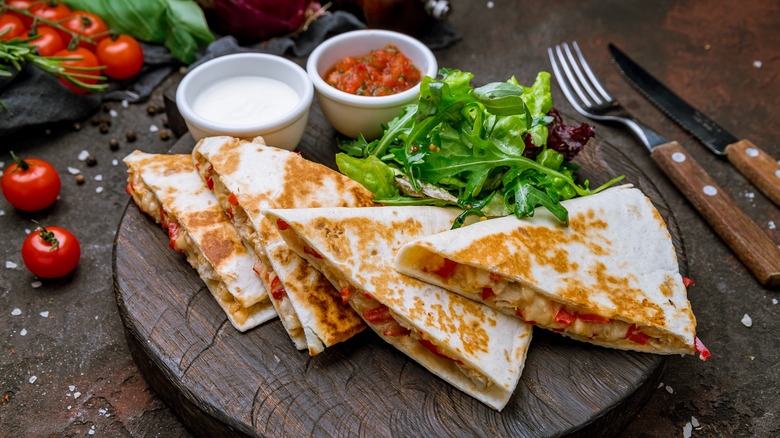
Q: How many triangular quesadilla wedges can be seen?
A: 4